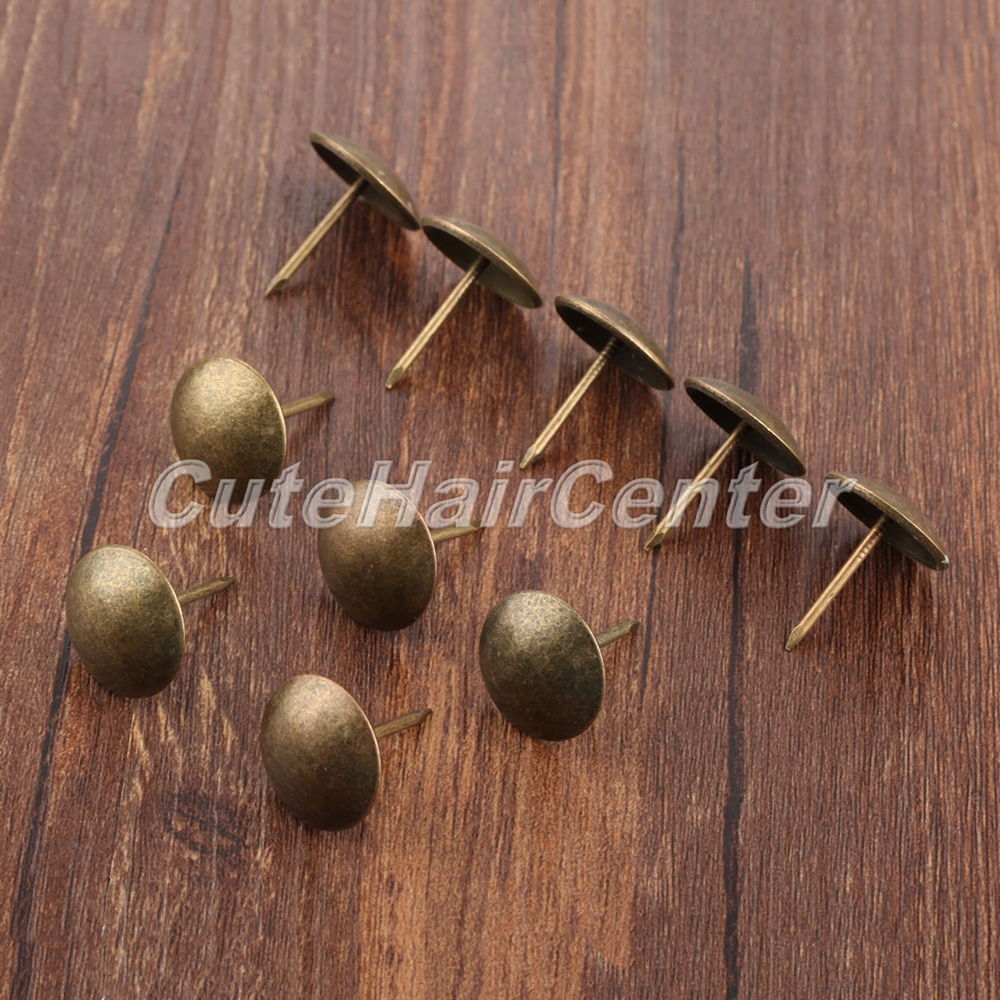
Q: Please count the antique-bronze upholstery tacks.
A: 10